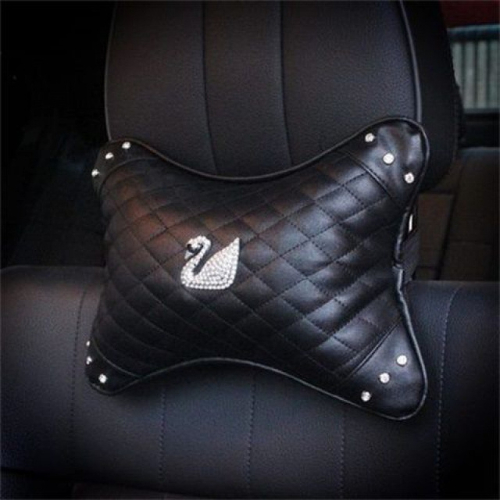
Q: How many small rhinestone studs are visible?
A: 12